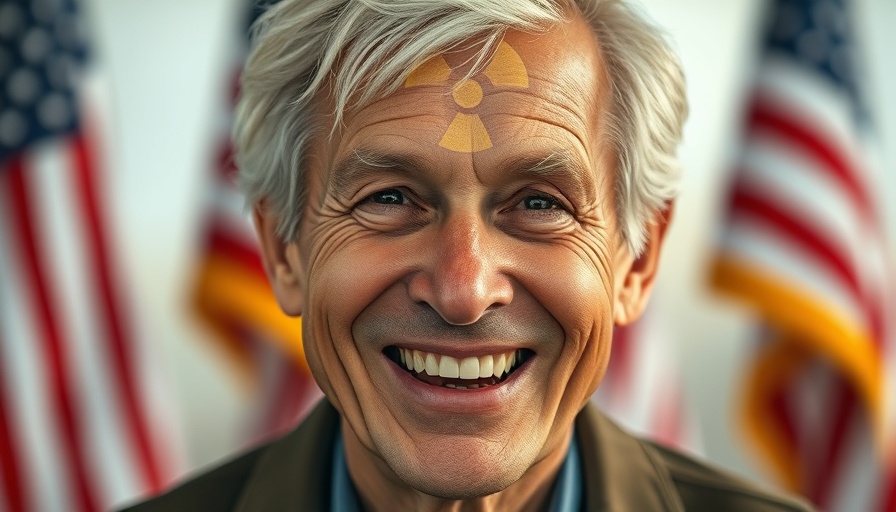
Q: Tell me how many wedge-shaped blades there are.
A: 3